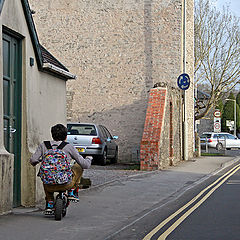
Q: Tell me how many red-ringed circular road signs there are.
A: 2